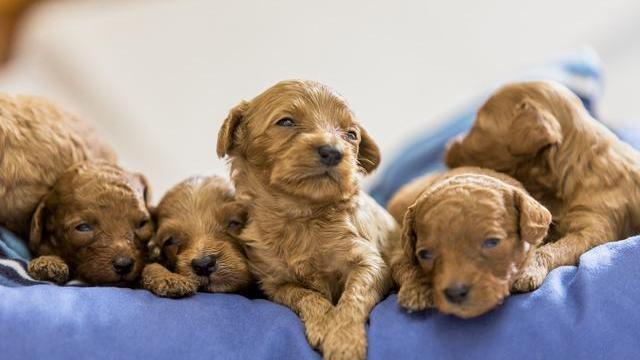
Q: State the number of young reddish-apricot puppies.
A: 5